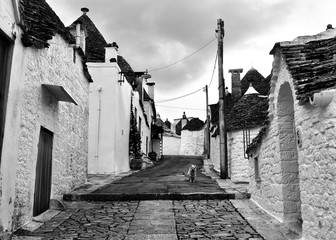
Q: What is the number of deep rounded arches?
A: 1